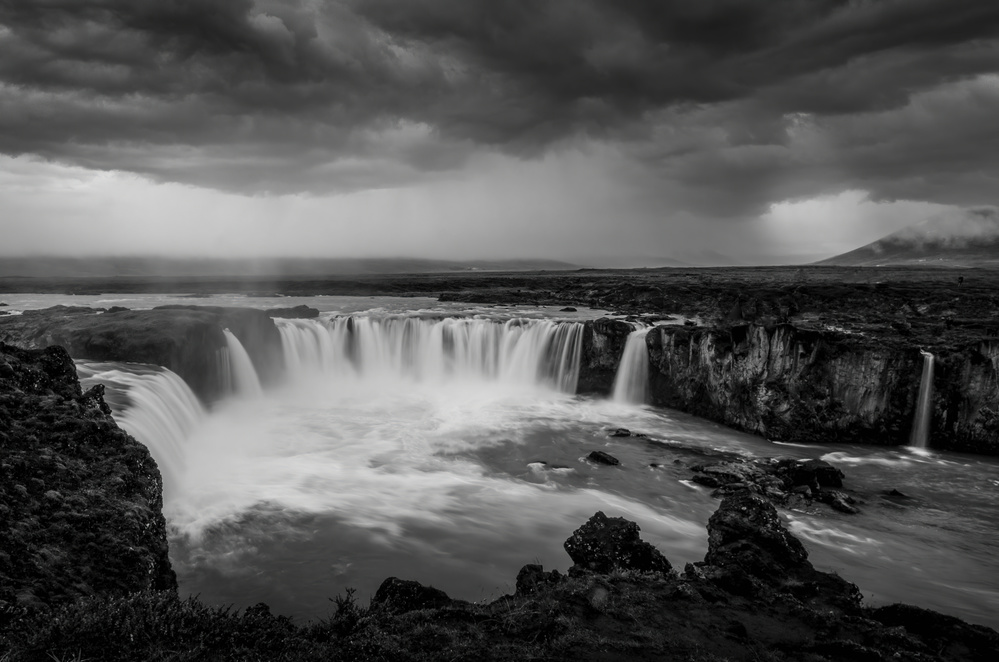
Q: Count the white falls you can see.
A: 5